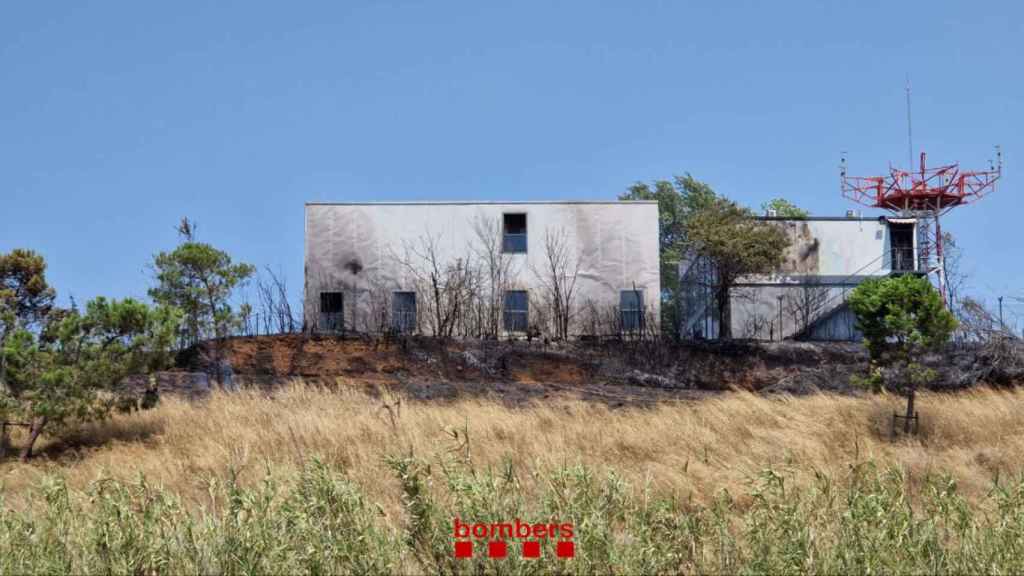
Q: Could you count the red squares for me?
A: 4